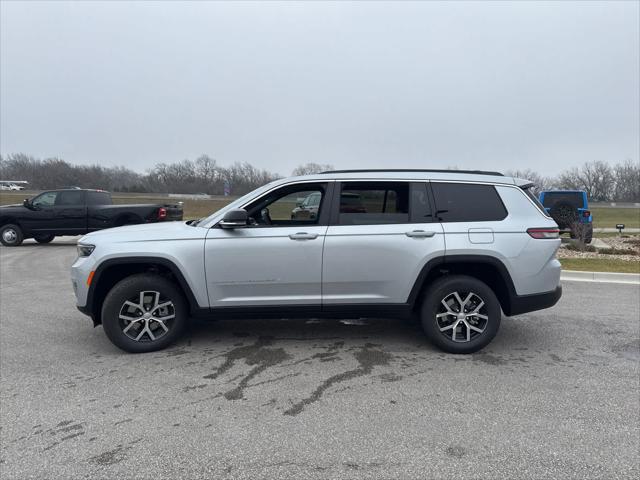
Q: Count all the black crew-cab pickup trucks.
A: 1